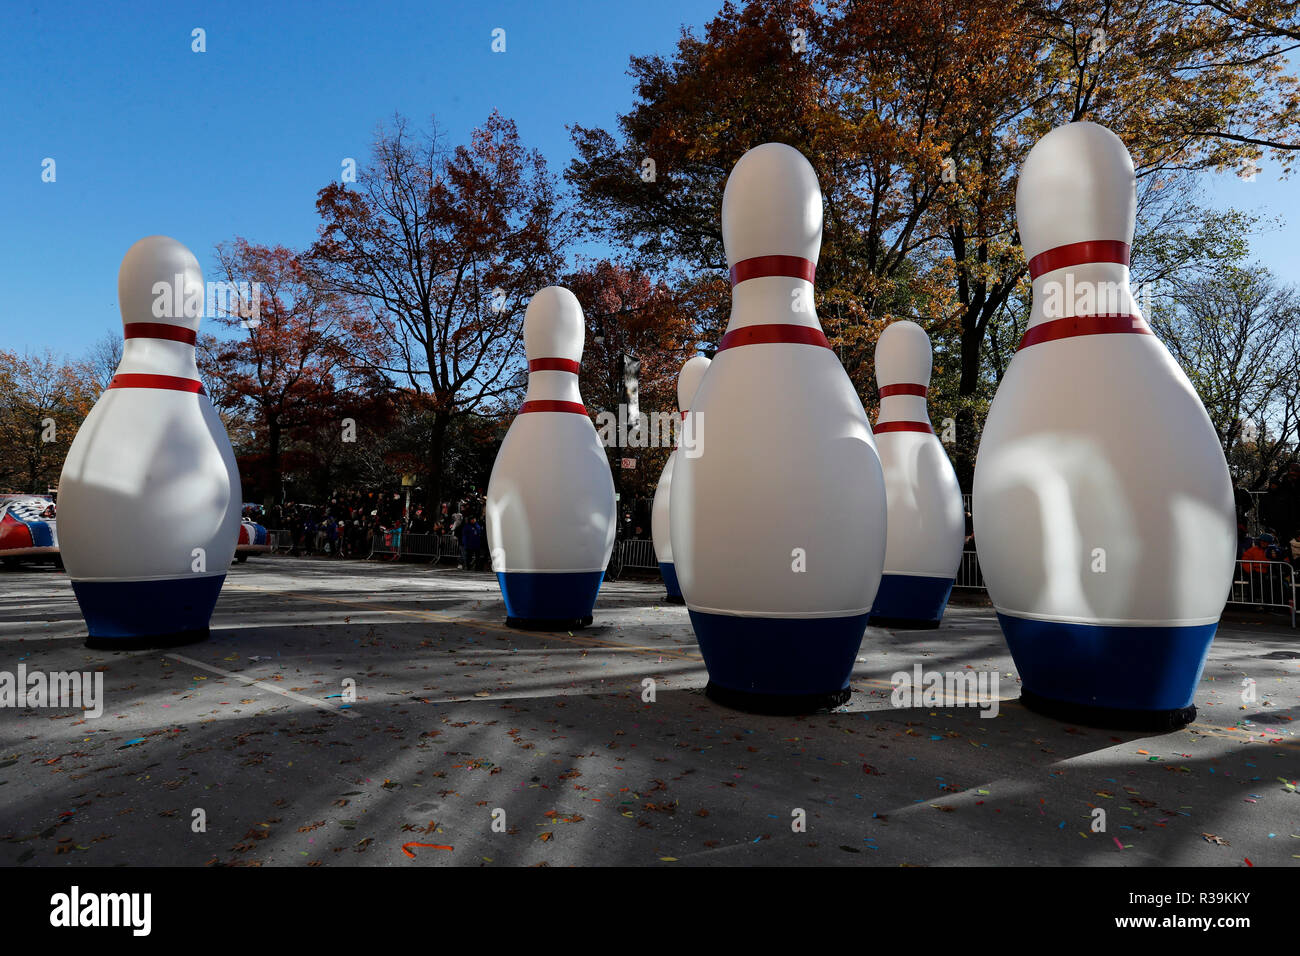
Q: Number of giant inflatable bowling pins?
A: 6